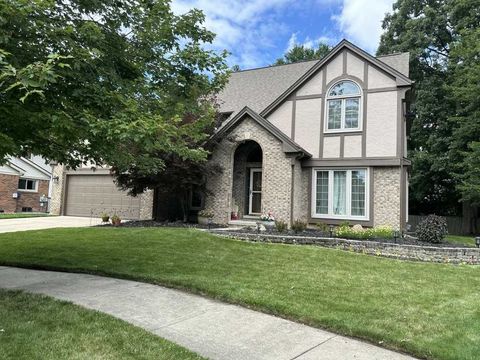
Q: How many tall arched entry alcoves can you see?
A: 1